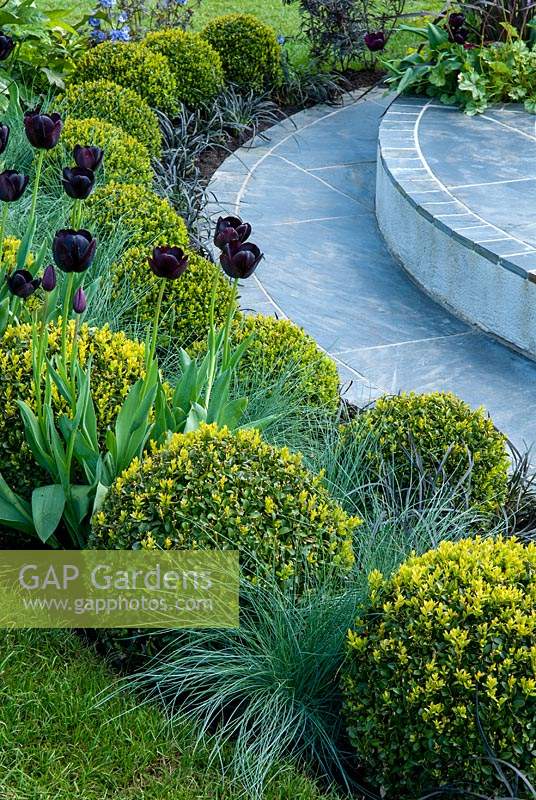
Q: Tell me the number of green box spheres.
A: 12